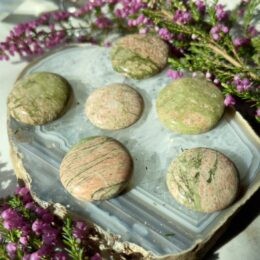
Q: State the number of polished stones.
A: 6